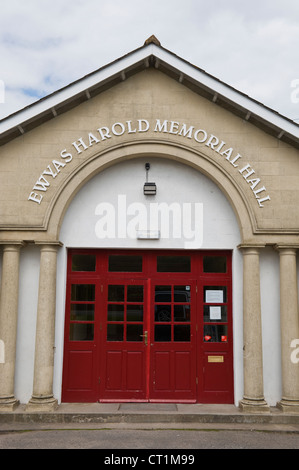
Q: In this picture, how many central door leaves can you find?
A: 2